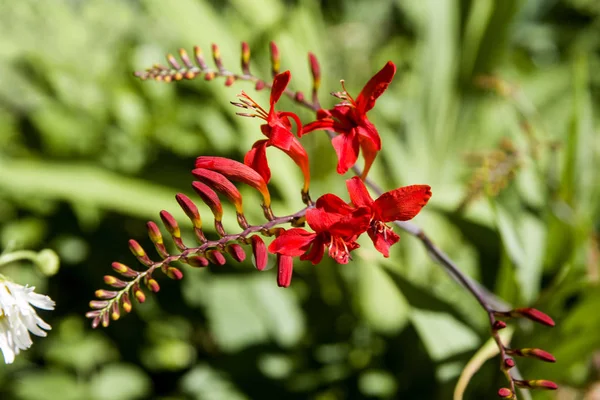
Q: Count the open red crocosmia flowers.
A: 4